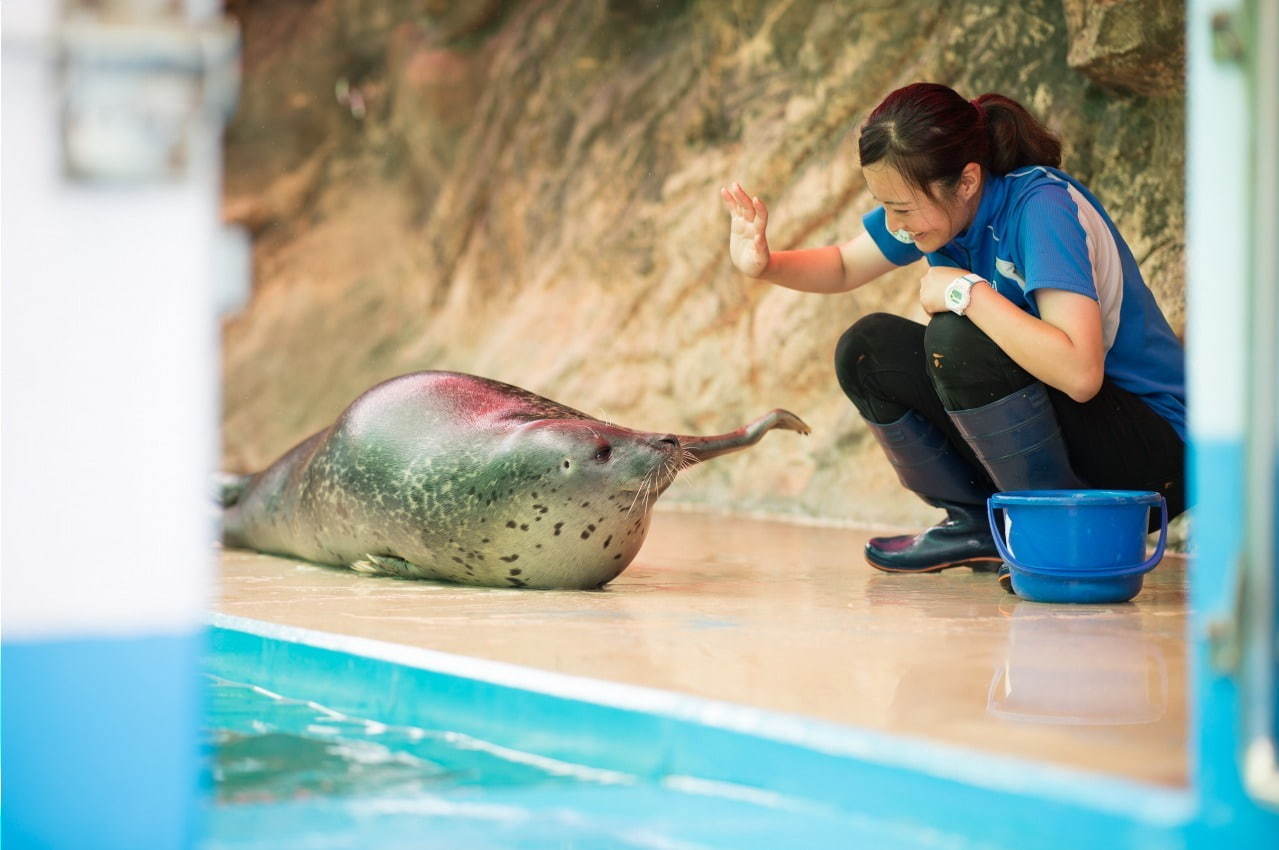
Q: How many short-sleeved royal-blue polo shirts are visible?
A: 1